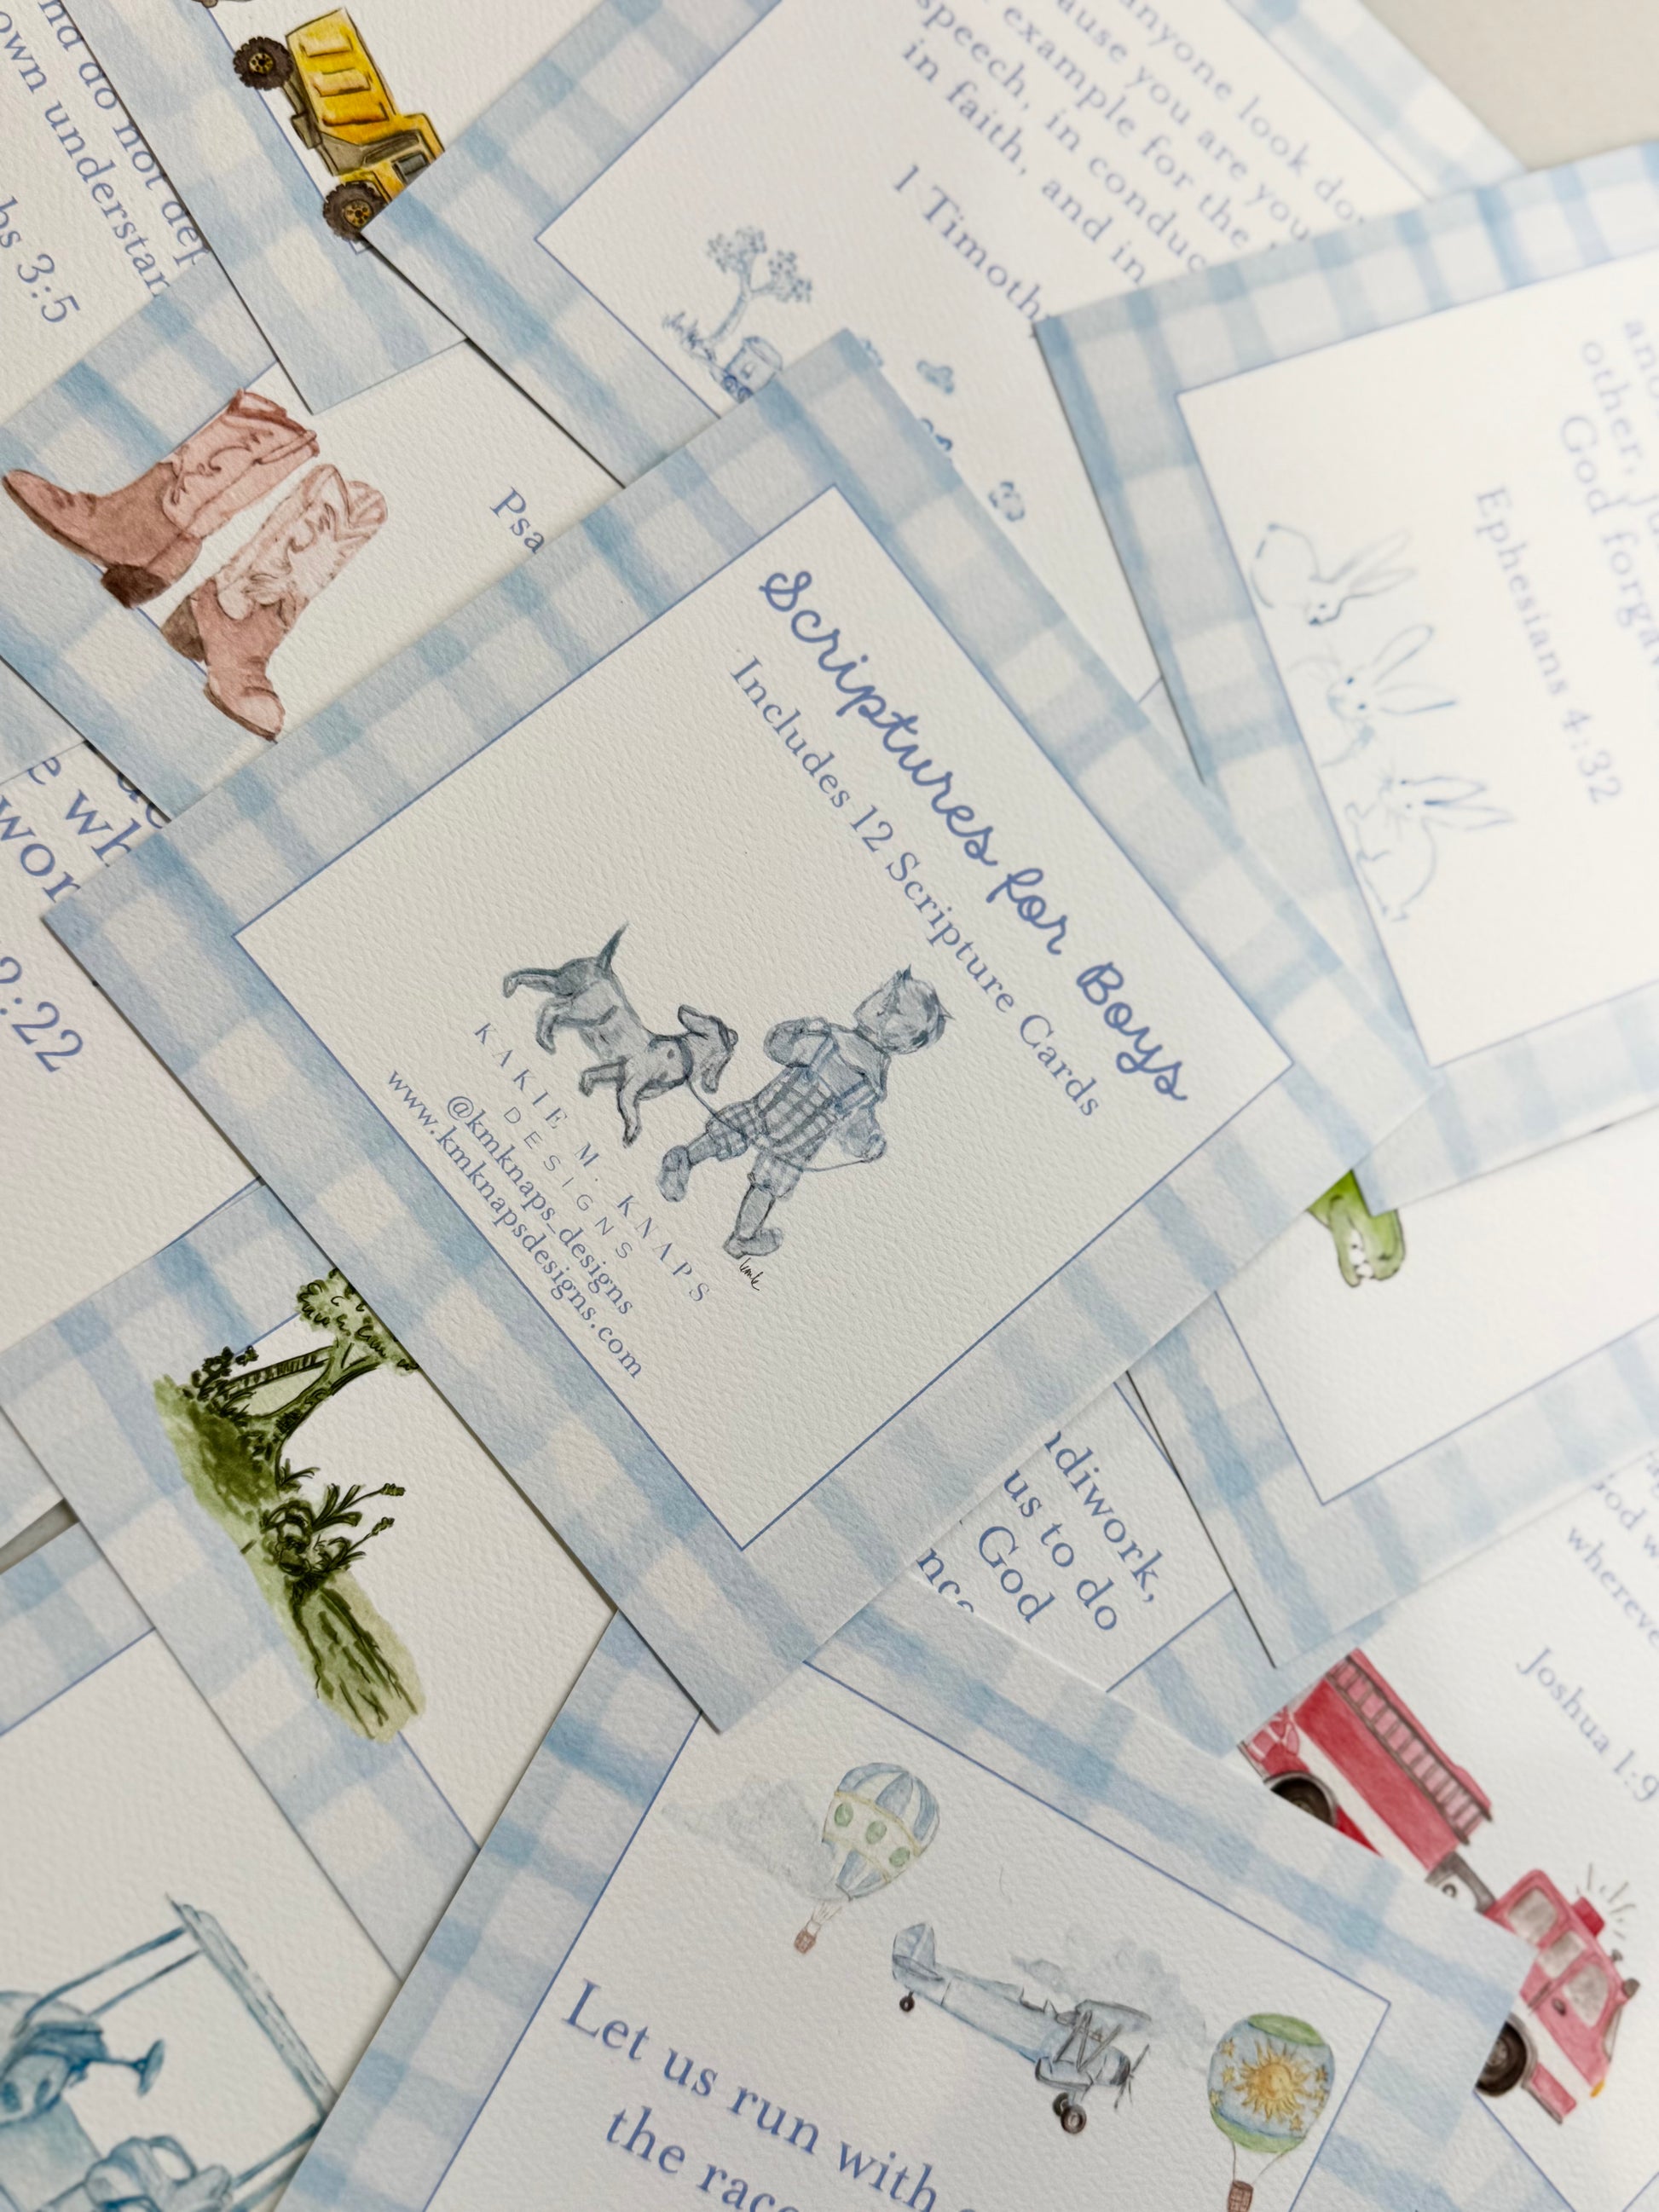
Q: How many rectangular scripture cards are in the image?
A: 13